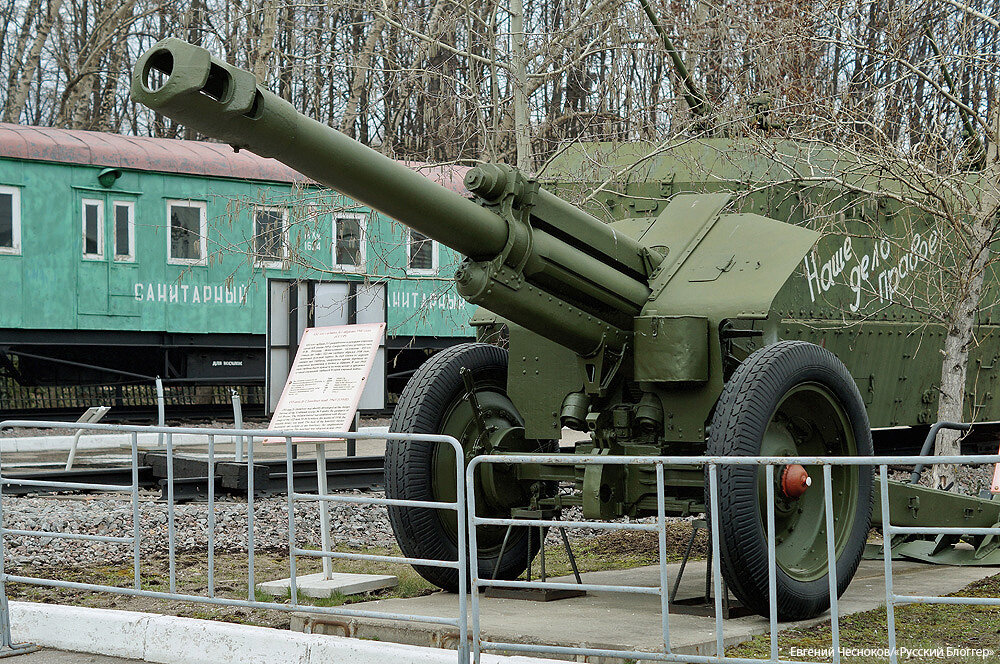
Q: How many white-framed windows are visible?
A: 7